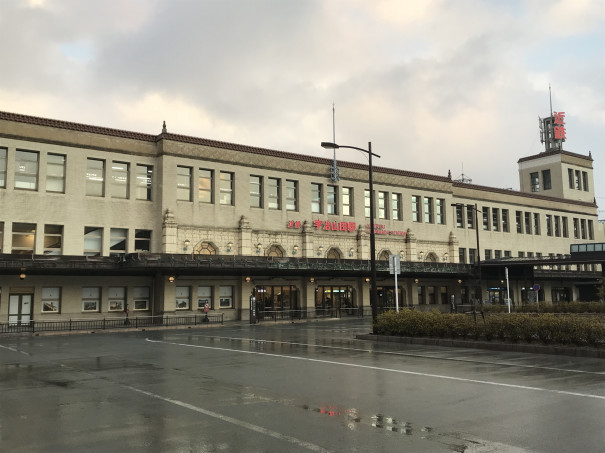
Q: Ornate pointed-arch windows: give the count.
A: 5